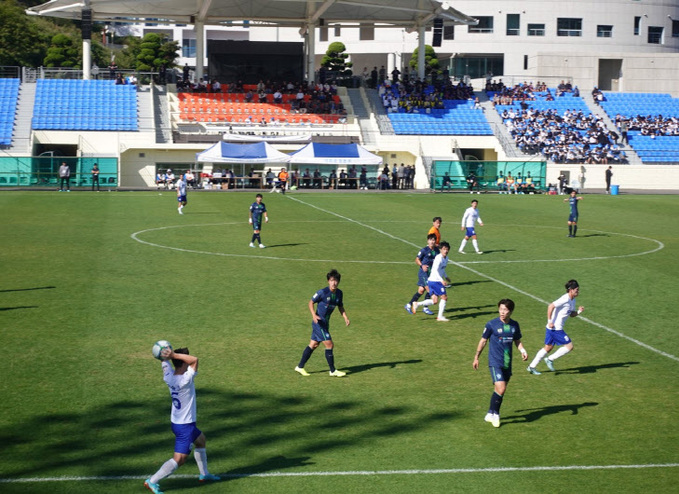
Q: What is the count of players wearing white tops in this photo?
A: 5